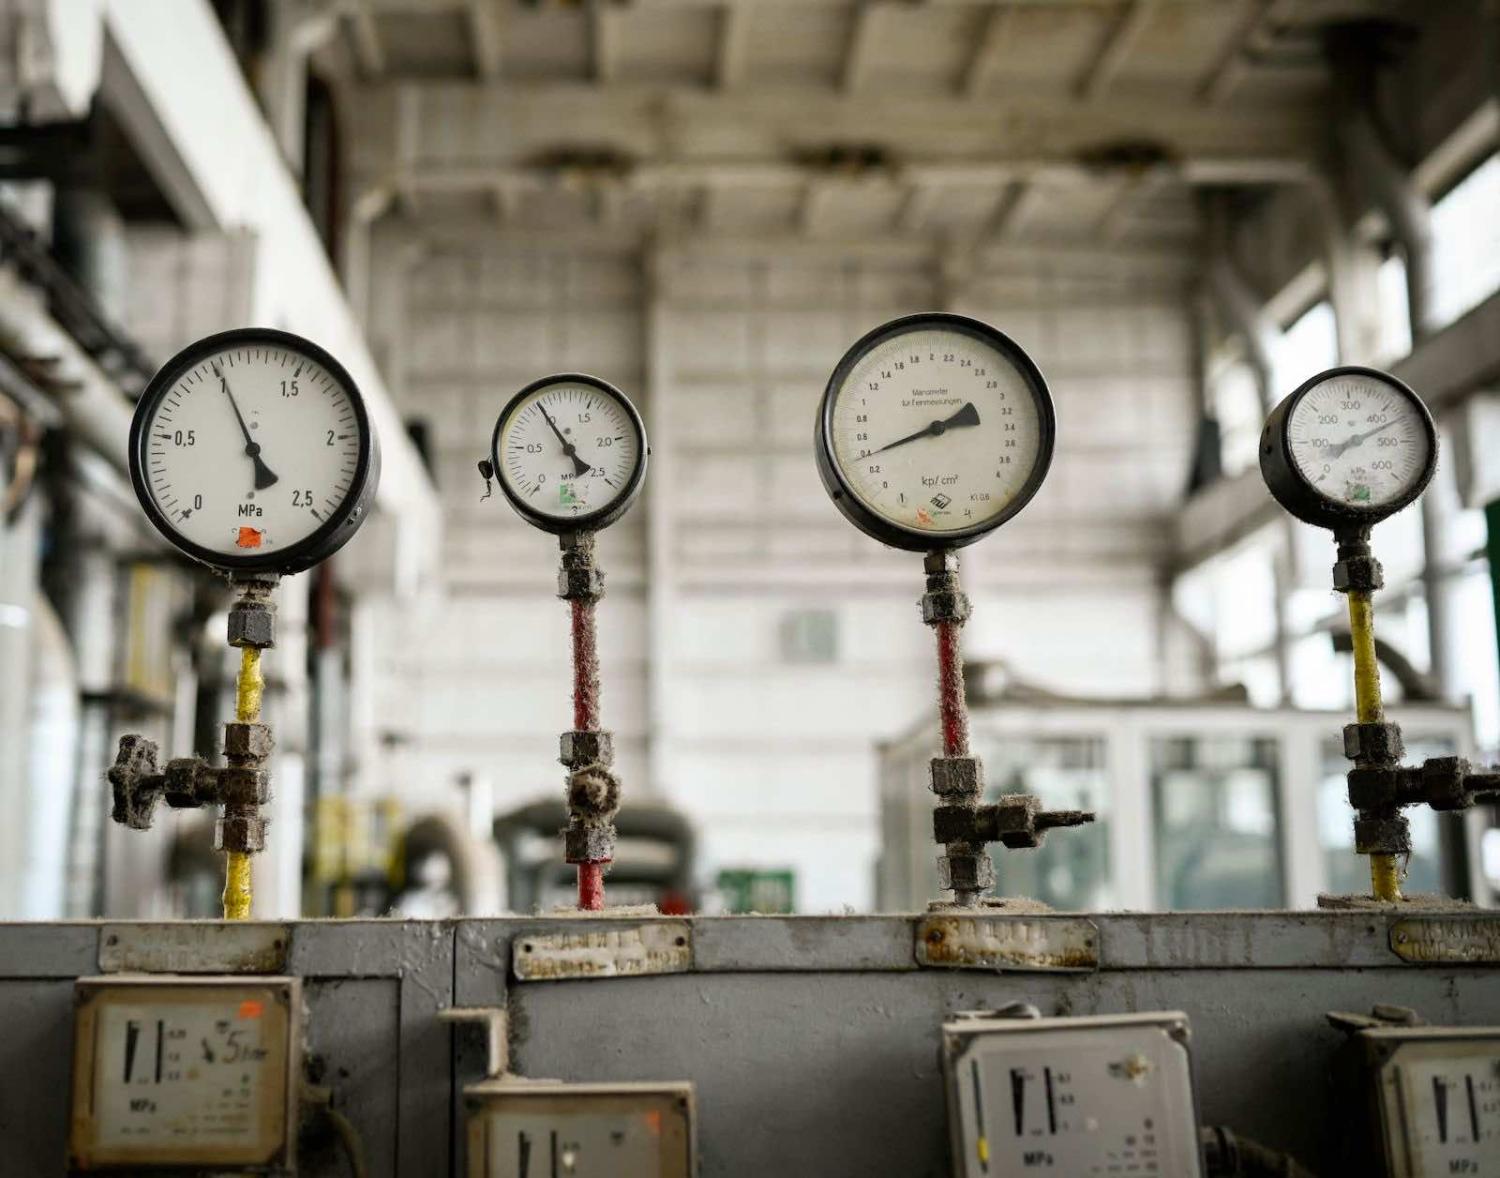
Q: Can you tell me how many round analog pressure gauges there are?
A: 4